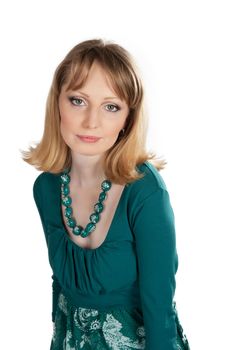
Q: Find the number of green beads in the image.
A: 12